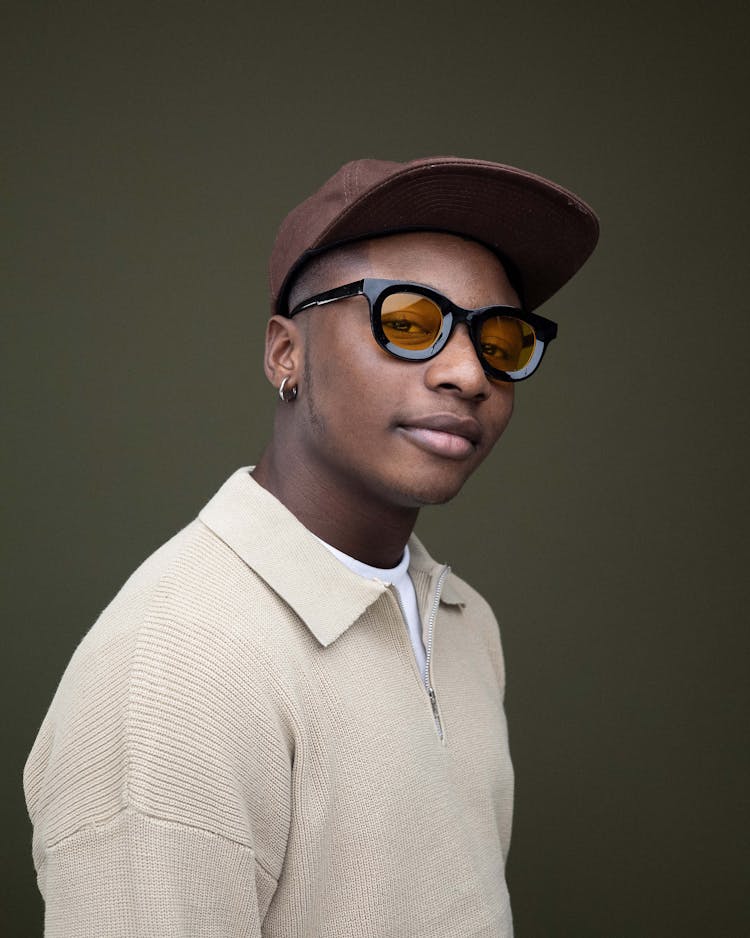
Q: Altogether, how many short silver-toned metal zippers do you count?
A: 1